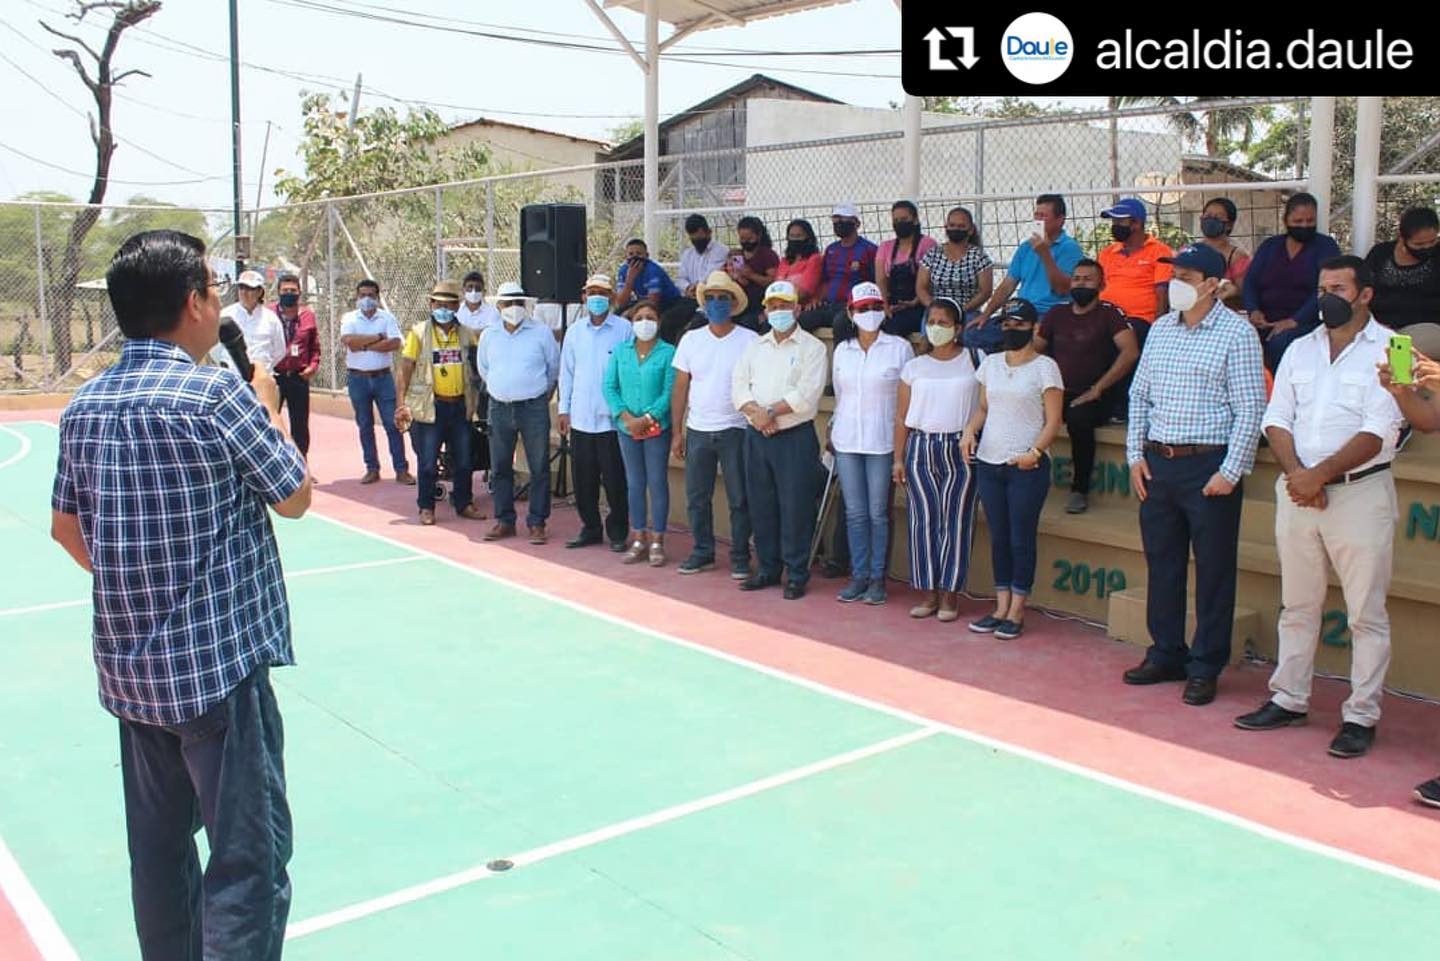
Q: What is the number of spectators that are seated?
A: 13